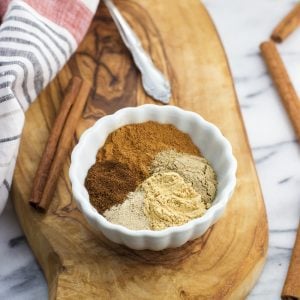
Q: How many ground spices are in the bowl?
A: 5